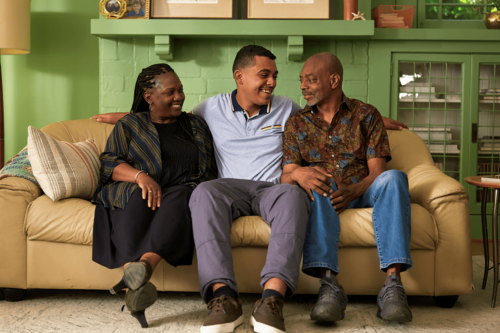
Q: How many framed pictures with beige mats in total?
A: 2